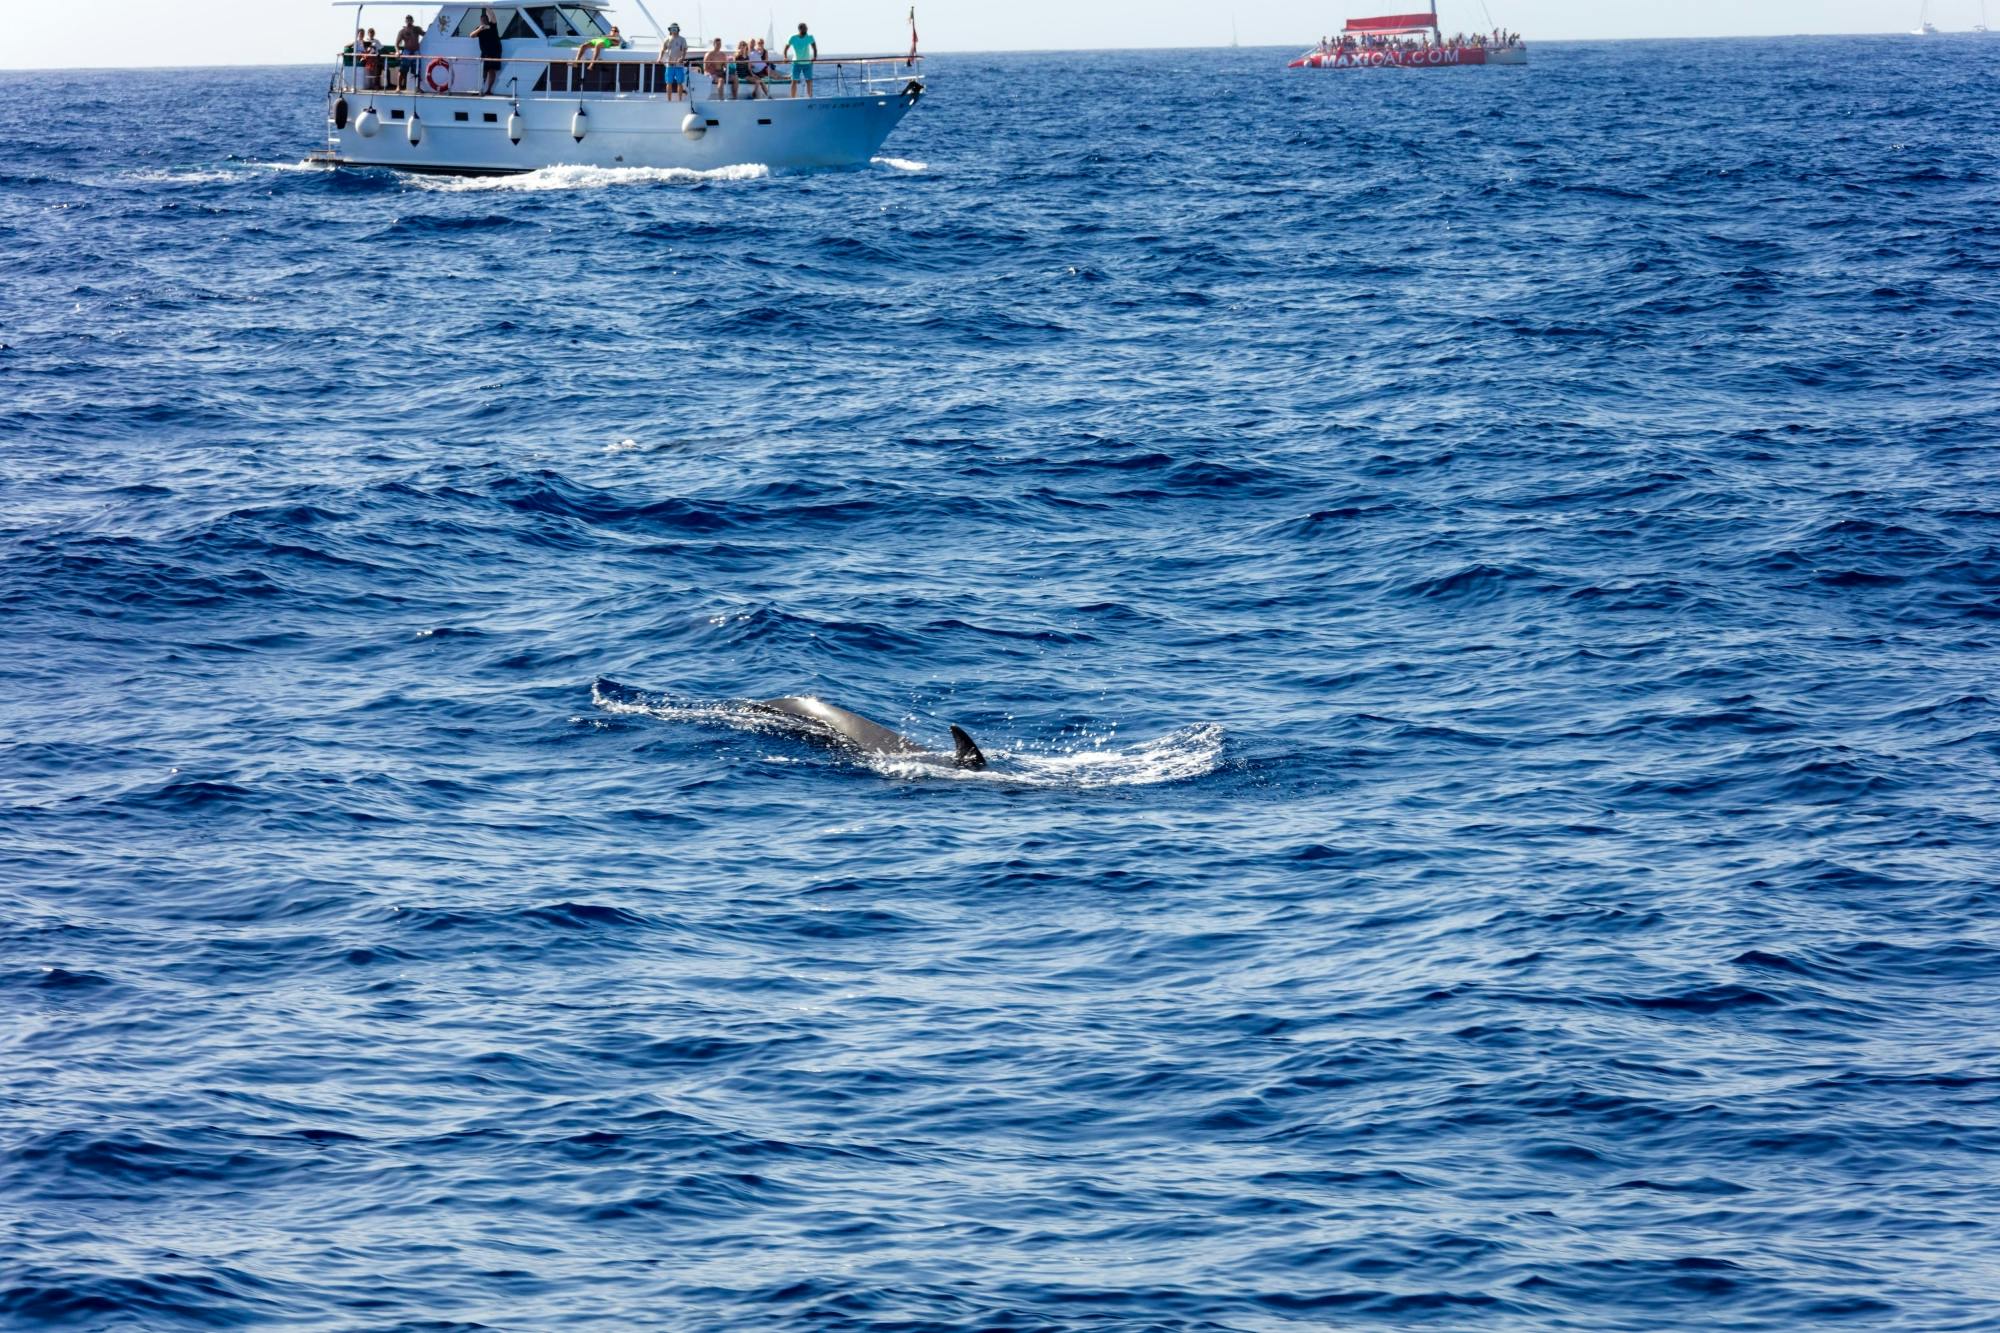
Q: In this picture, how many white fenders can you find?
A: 5